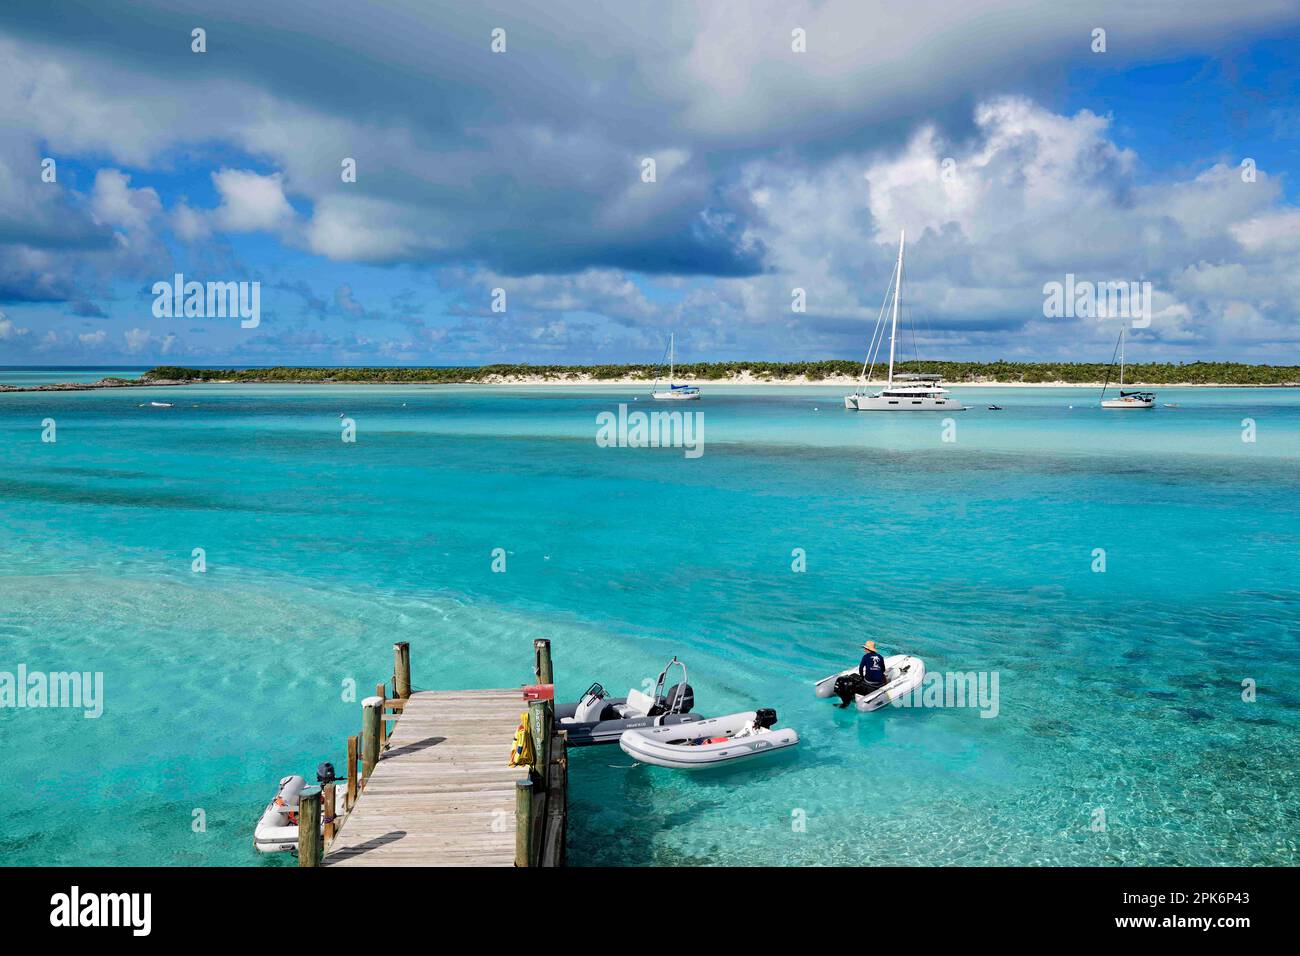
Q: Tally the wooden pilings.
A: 6